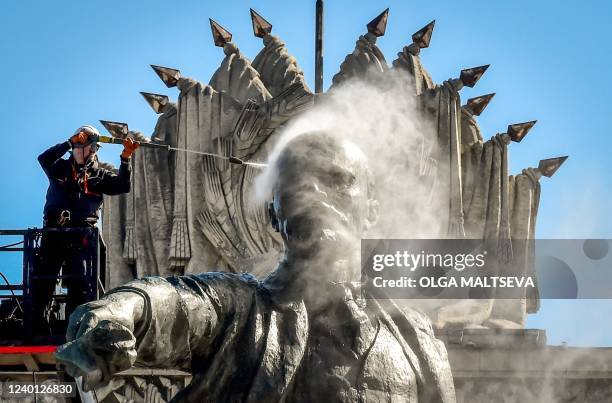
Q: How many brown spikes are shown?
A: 11